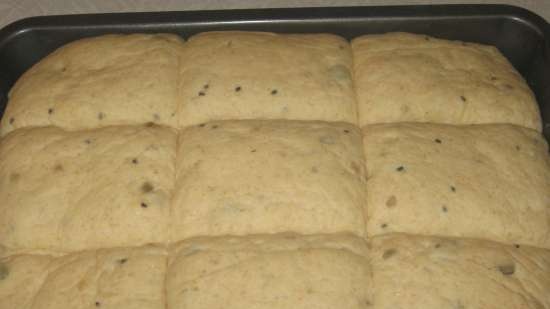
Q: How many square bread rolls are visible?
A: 9